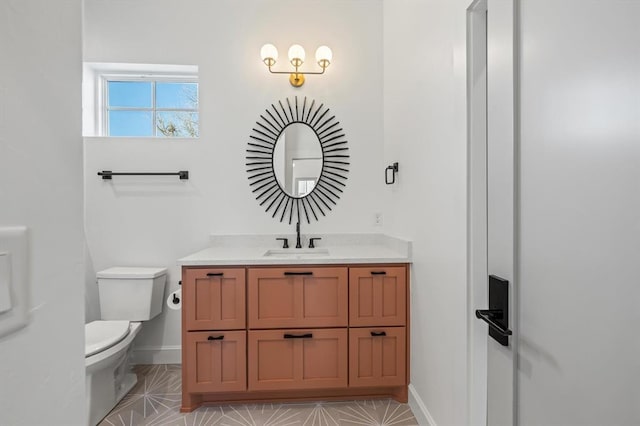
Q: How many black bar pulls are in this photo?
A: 6